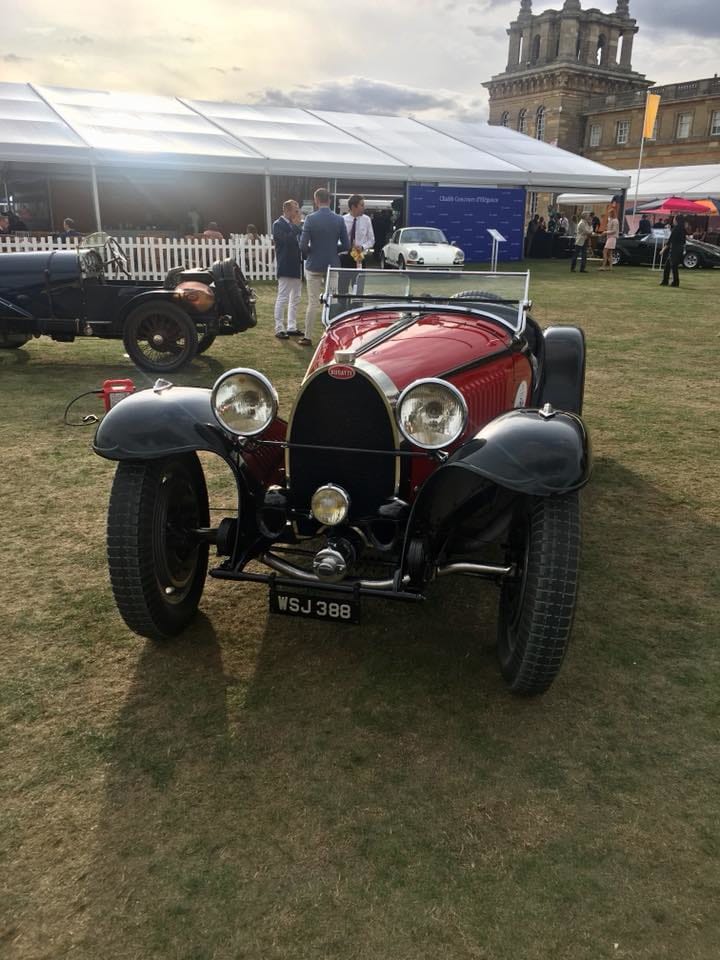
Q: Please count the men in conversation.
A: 3